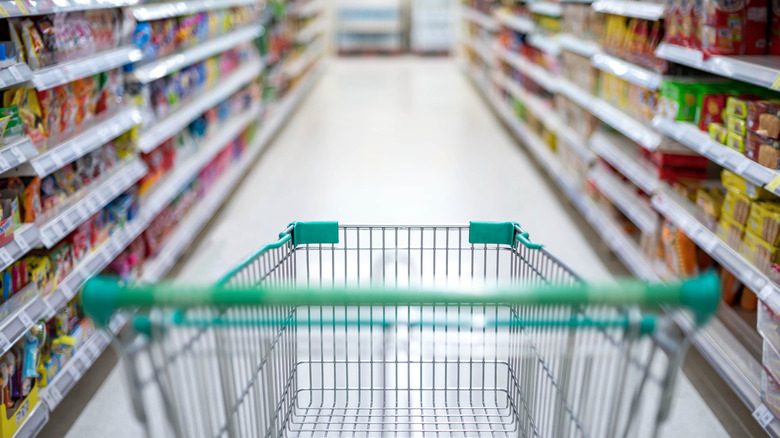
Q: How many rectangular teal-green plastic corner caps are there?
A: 2